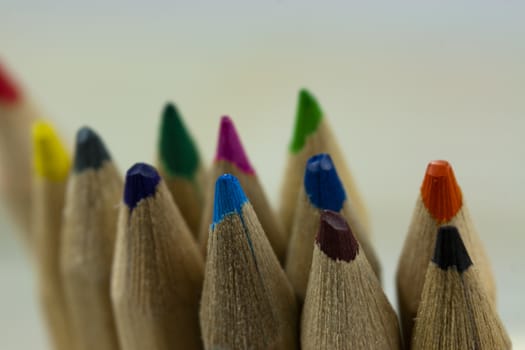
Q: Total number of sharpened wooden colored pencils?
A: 12